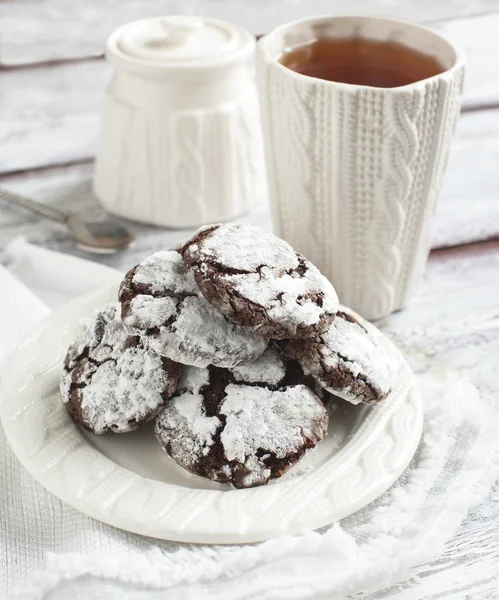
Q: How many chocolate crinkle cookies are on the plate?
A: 5